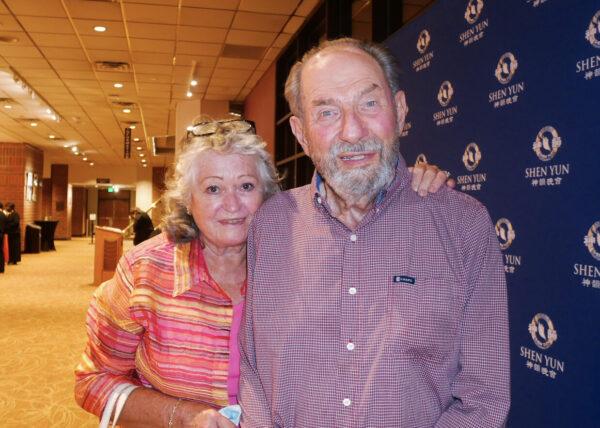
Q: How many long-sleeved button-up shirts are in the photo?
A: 2